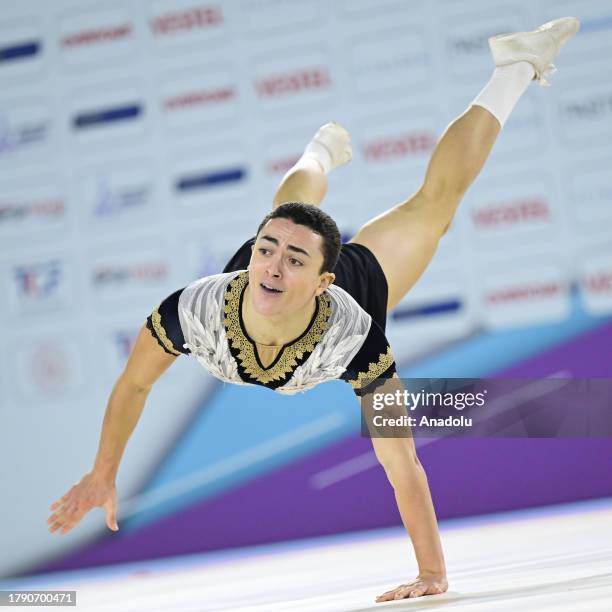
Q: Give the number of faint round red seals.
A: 1